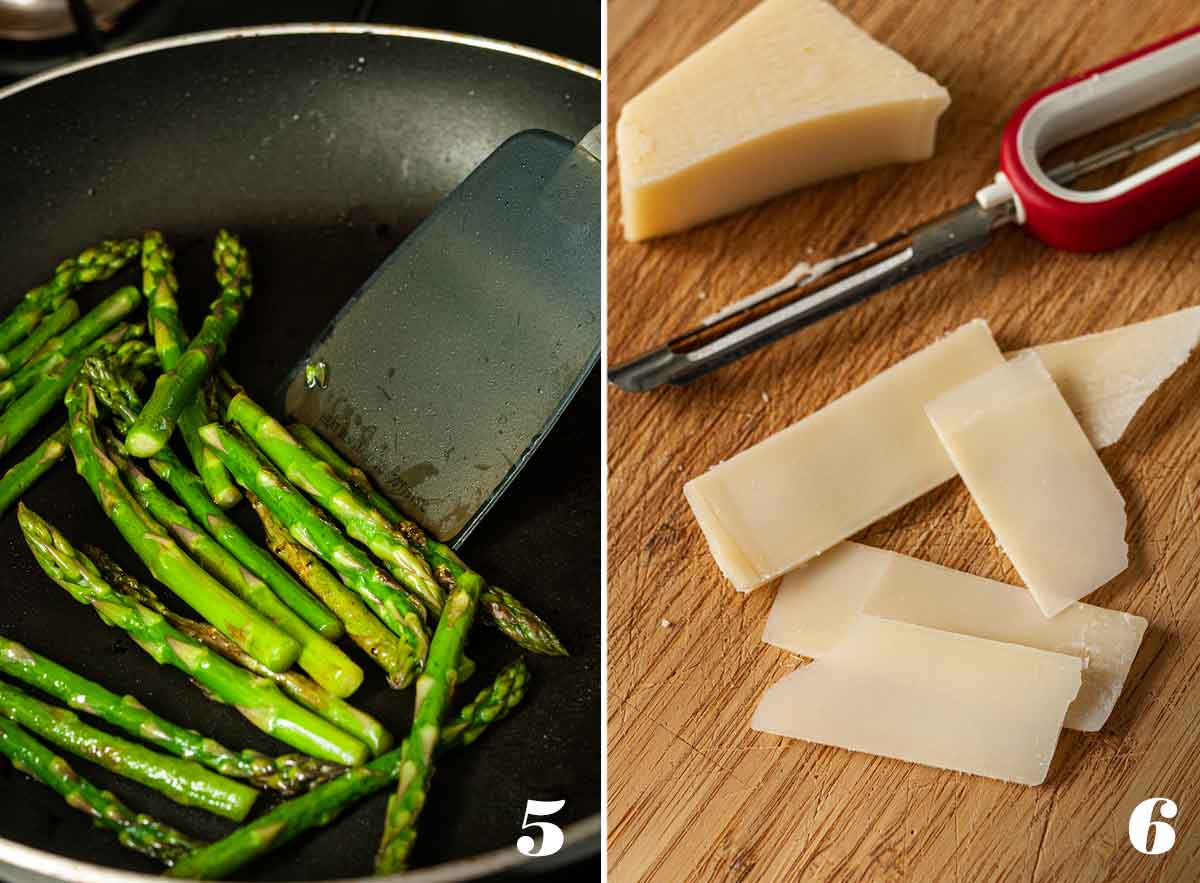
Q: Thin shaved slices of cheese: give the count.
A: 5